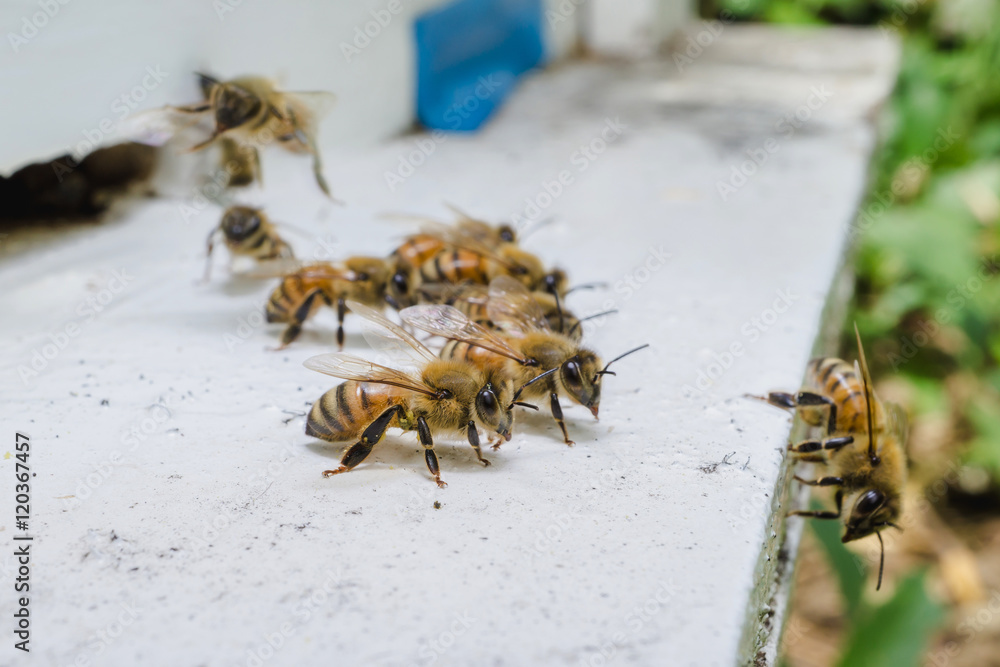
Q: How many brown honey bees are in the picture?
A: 10